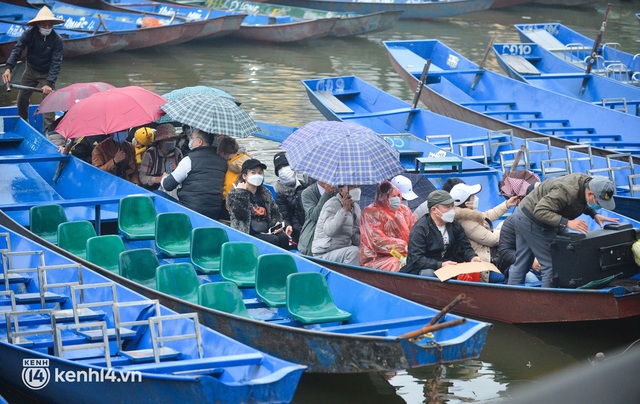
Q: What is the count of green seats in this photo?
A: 12